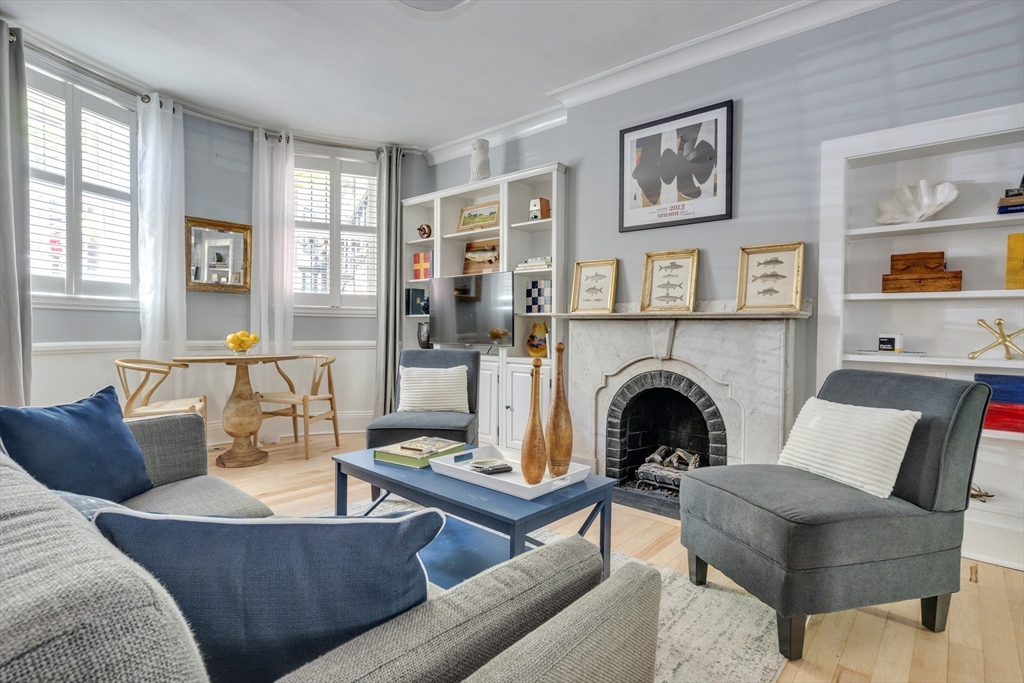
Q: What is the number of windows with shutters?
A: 2